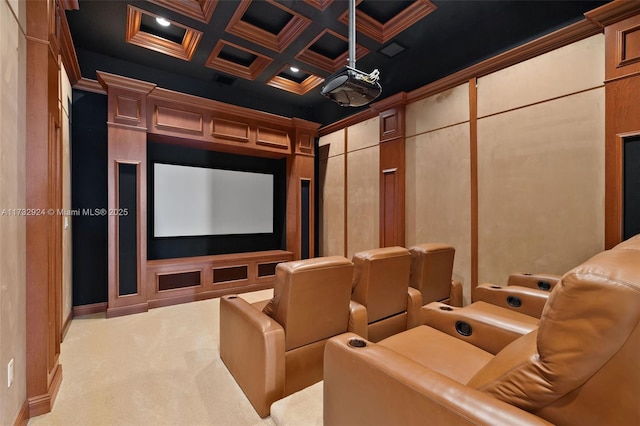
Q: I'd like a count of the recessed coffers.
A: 8